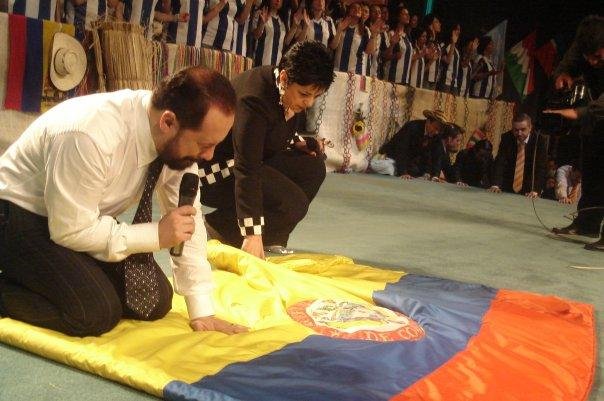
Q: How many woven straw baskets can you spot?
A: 1